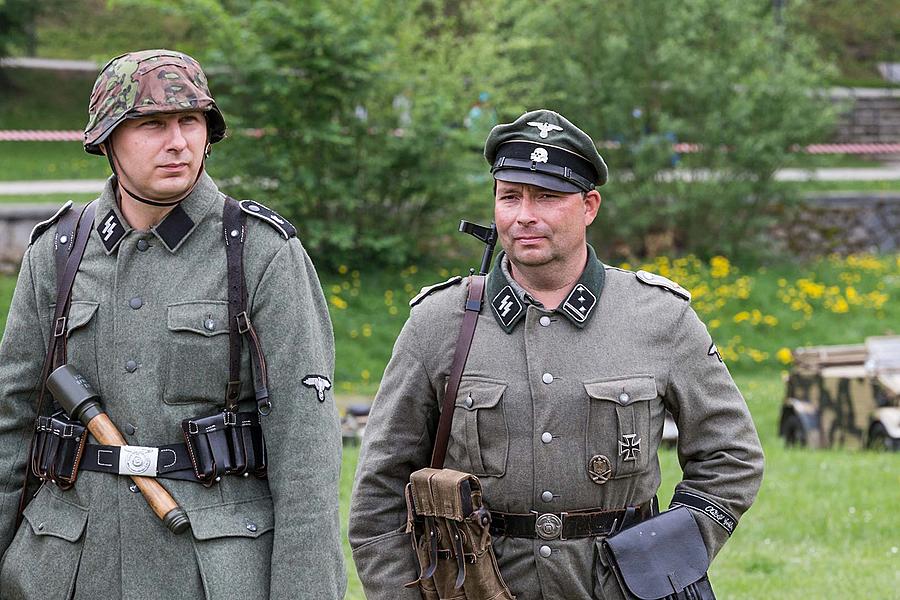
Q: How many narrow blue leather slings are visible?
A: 0